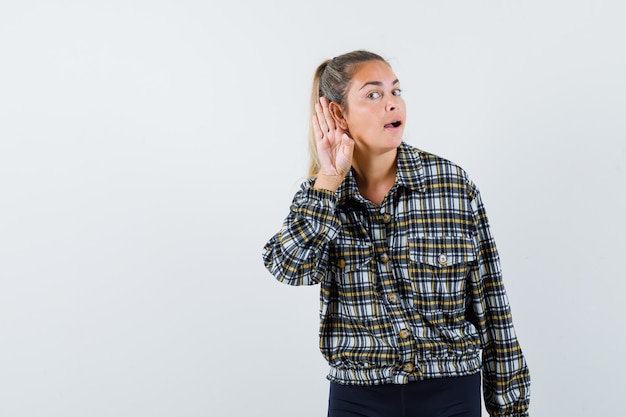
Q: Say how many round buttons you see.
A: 7